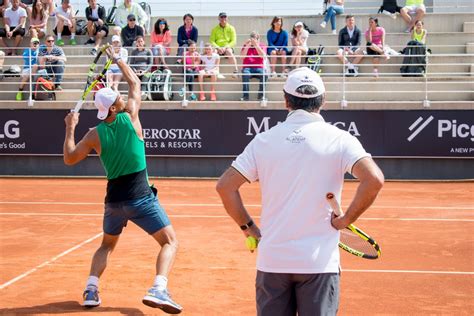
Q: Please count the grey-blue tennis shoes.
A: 2